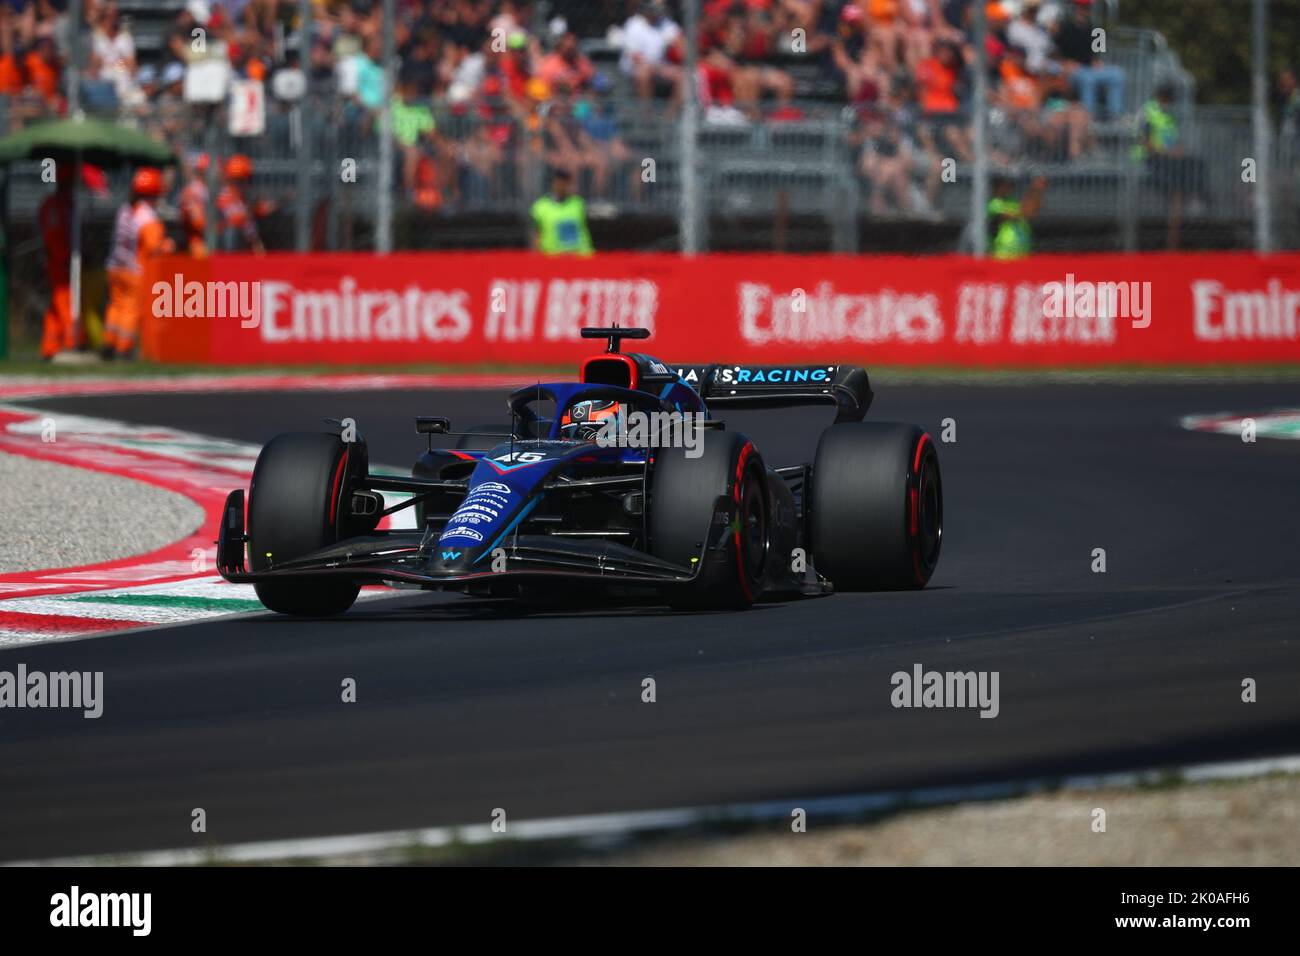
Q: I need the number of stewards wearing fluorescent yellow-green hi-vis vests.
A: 3